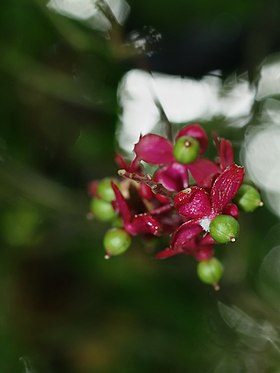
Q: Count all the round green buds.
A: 7